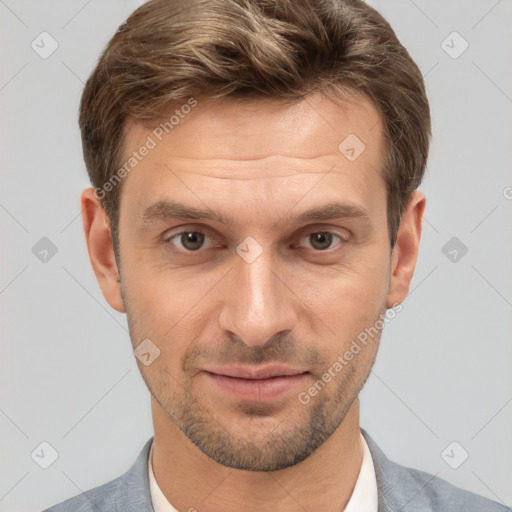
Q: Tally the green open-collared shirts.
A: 0